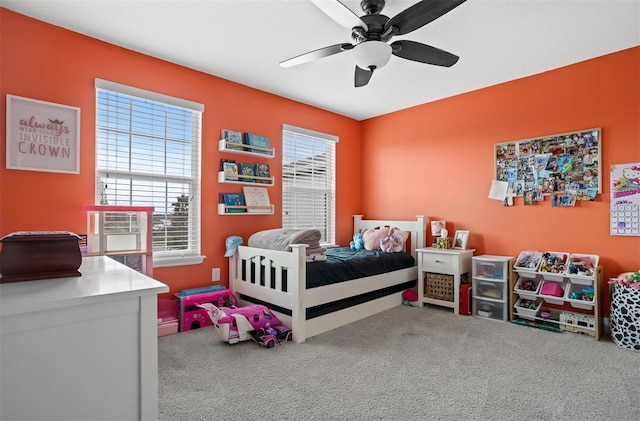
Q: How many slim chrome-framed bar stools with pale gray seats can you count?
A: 0